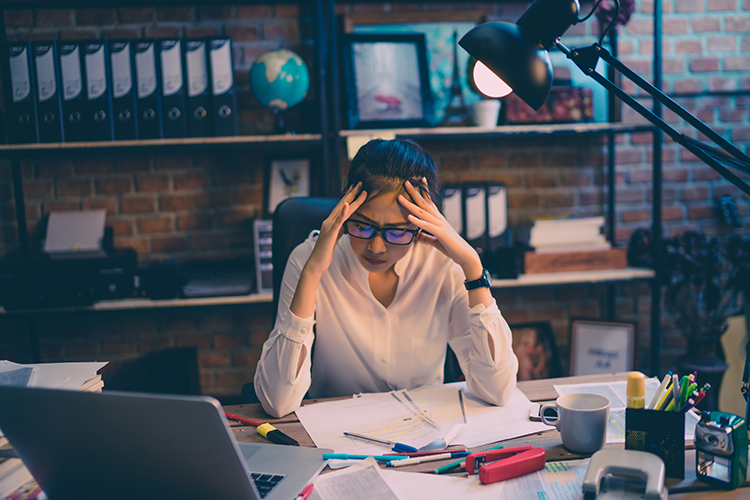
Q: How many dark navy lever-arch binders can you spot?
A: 12